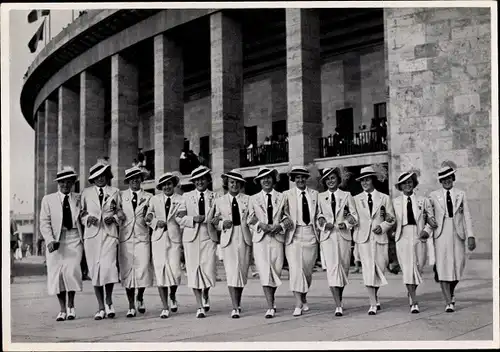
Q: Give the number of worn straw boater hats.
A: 12